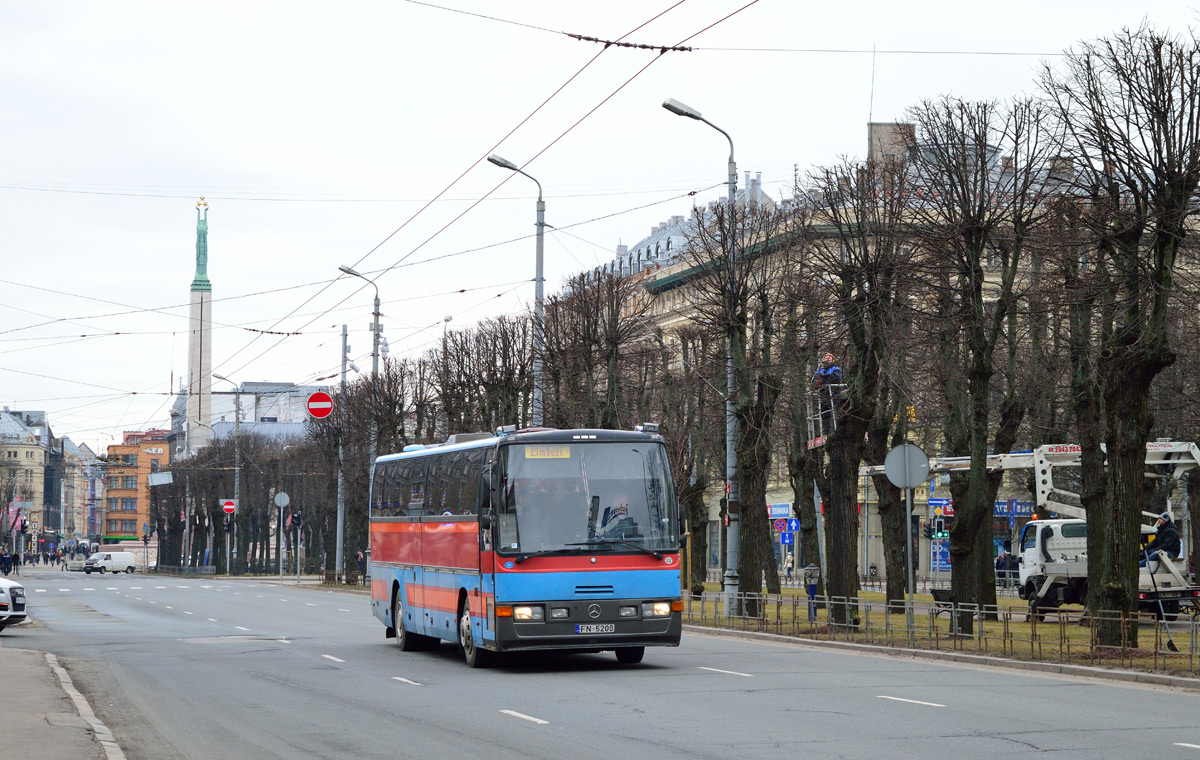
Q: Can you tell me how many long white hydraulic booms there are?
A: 1